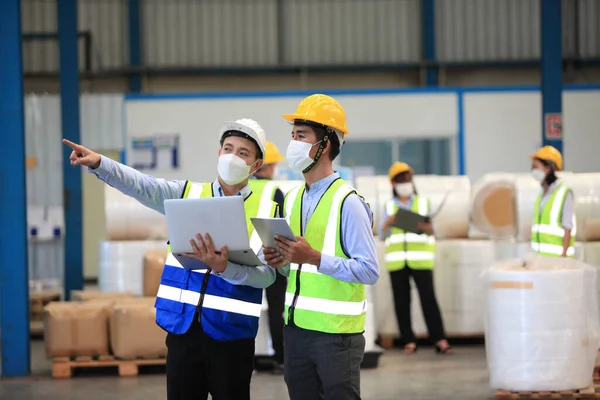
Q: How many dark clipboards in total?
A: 1